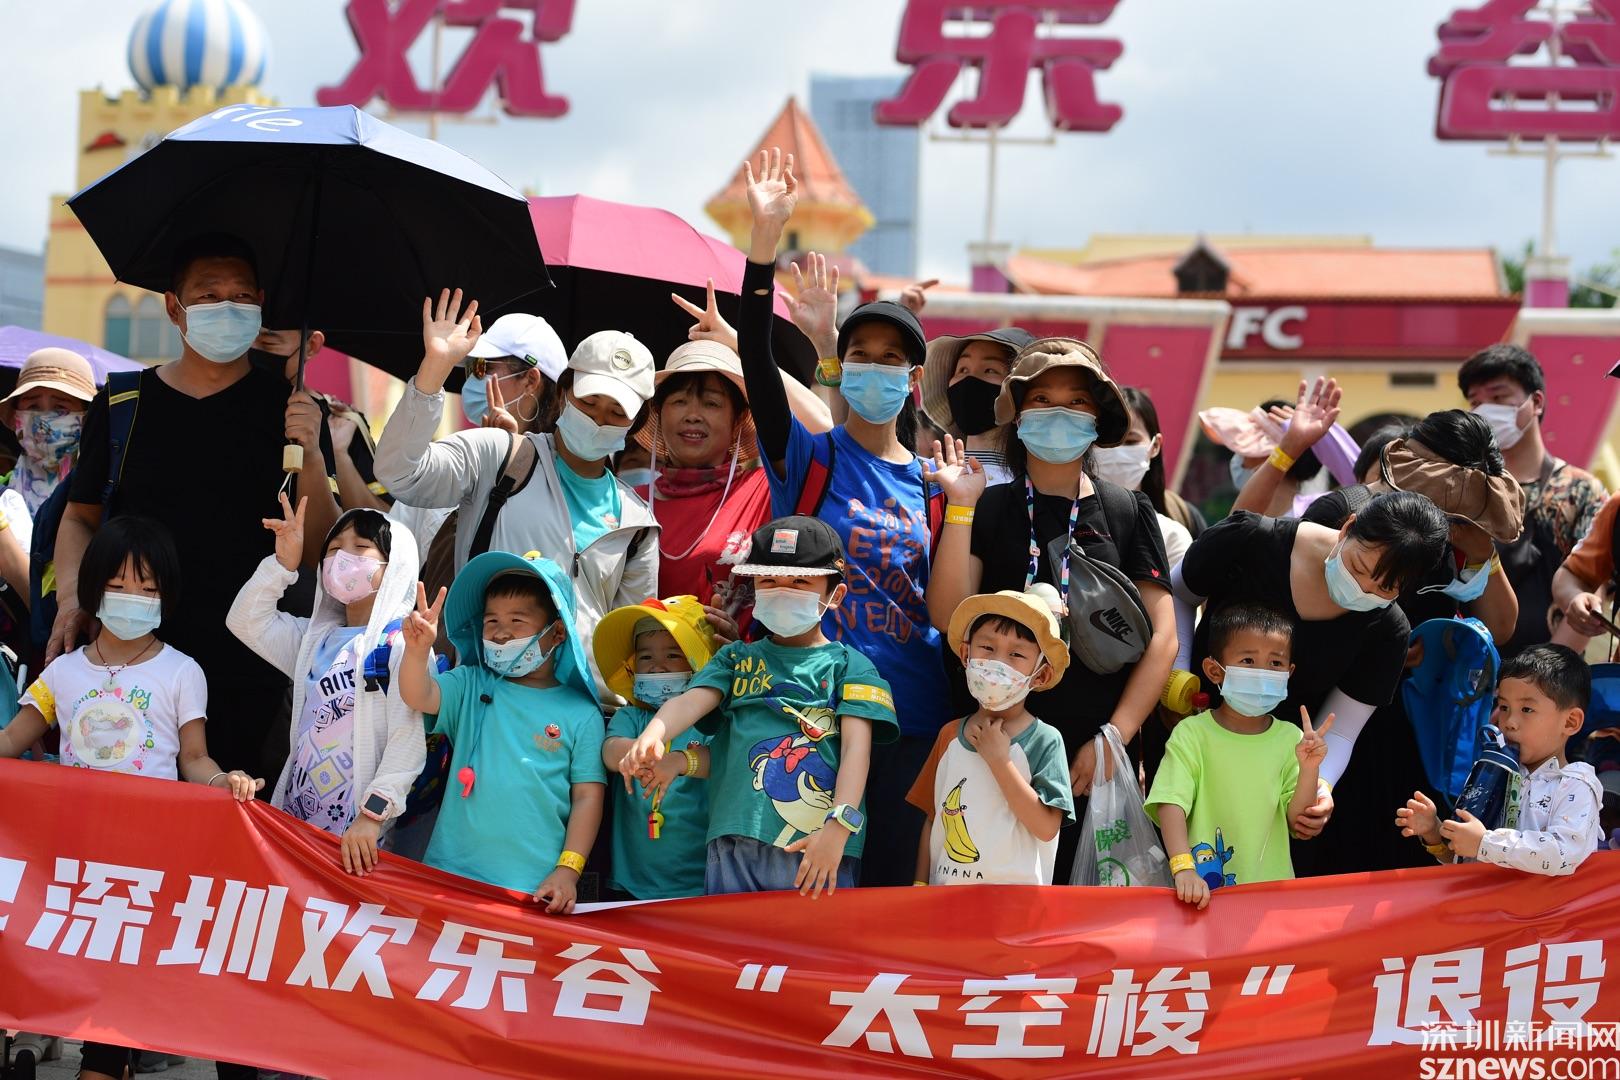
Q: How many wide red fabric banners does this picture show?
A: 1